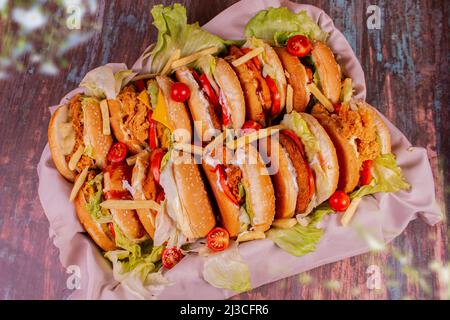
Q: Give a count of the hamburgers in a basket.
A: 10